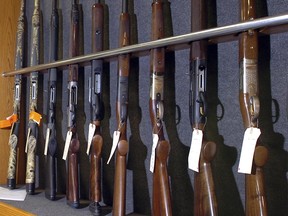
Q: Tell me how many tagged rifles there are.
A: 9